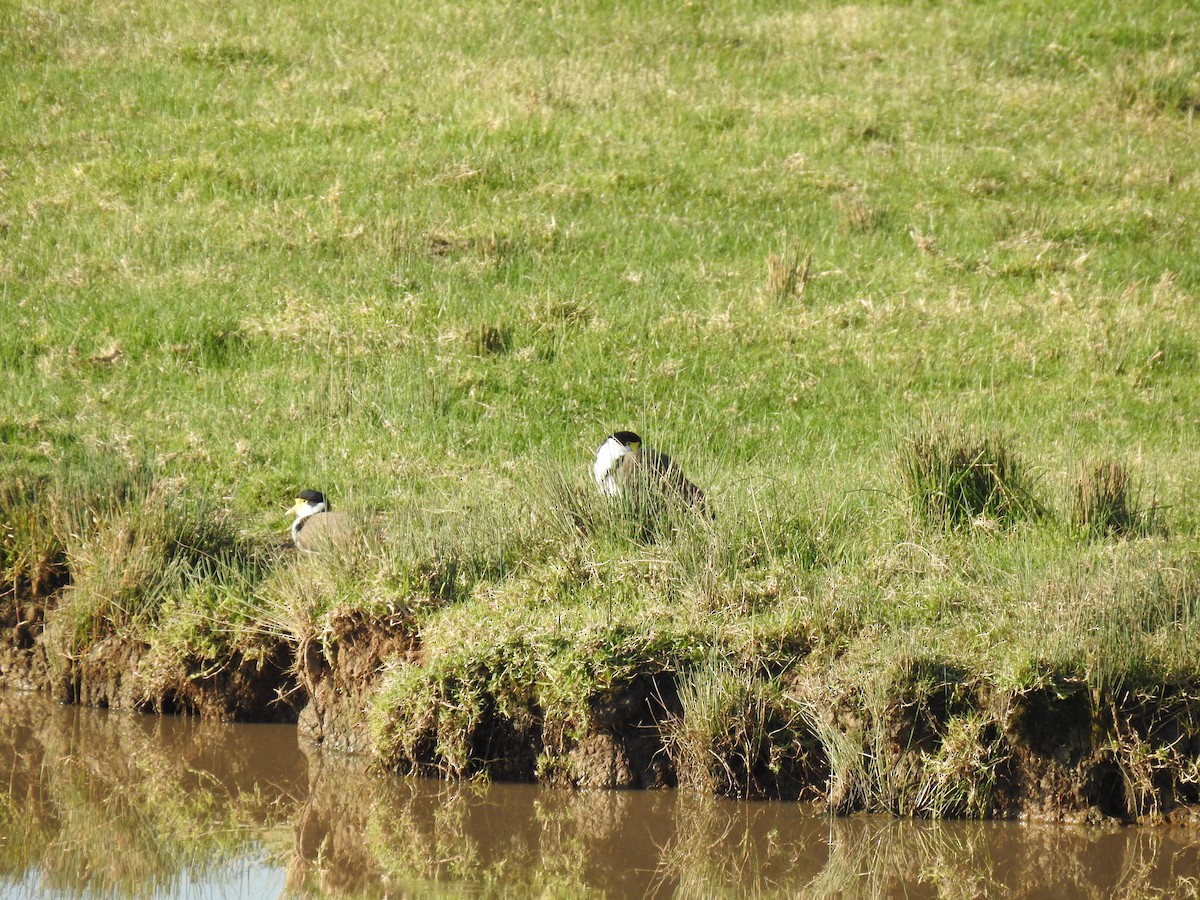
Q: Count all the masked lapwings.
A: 2